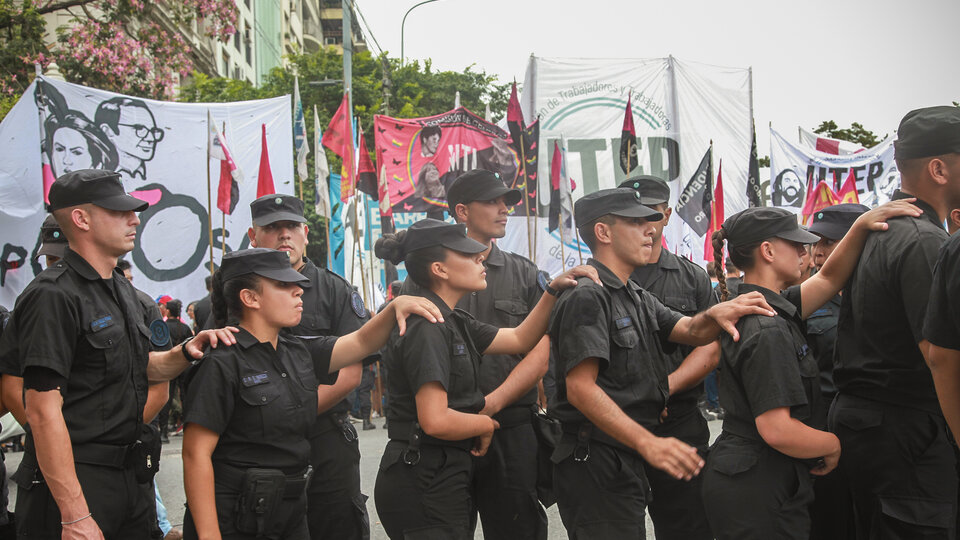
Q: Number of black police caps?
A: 11